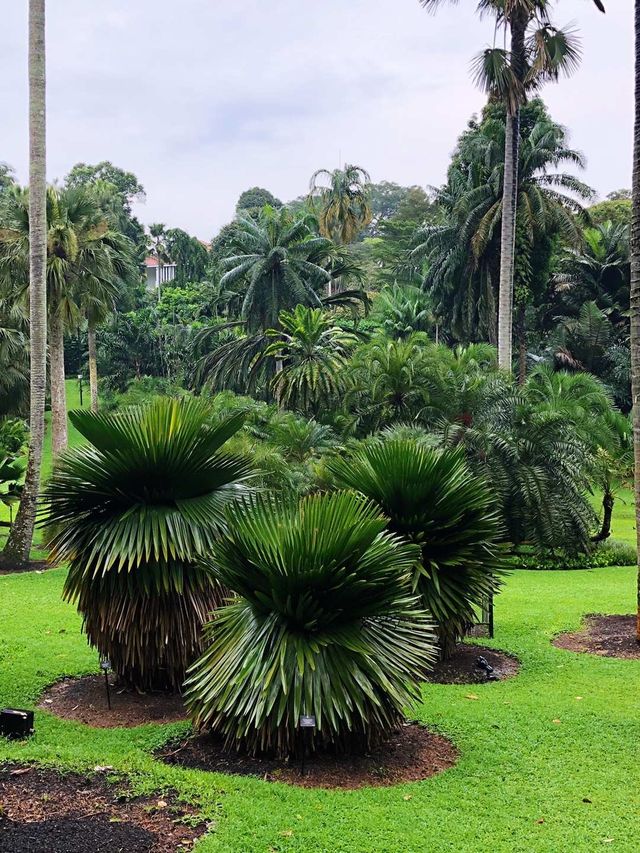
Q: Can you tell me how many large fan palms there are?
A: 3